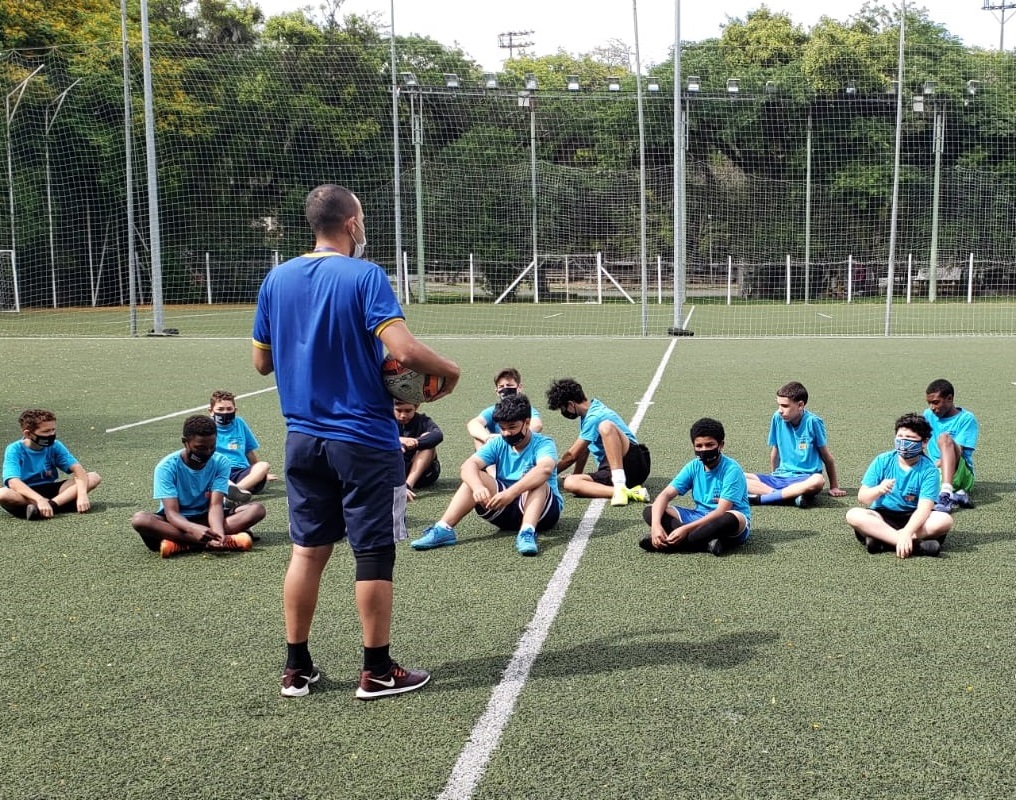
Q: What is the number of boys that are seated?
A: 11